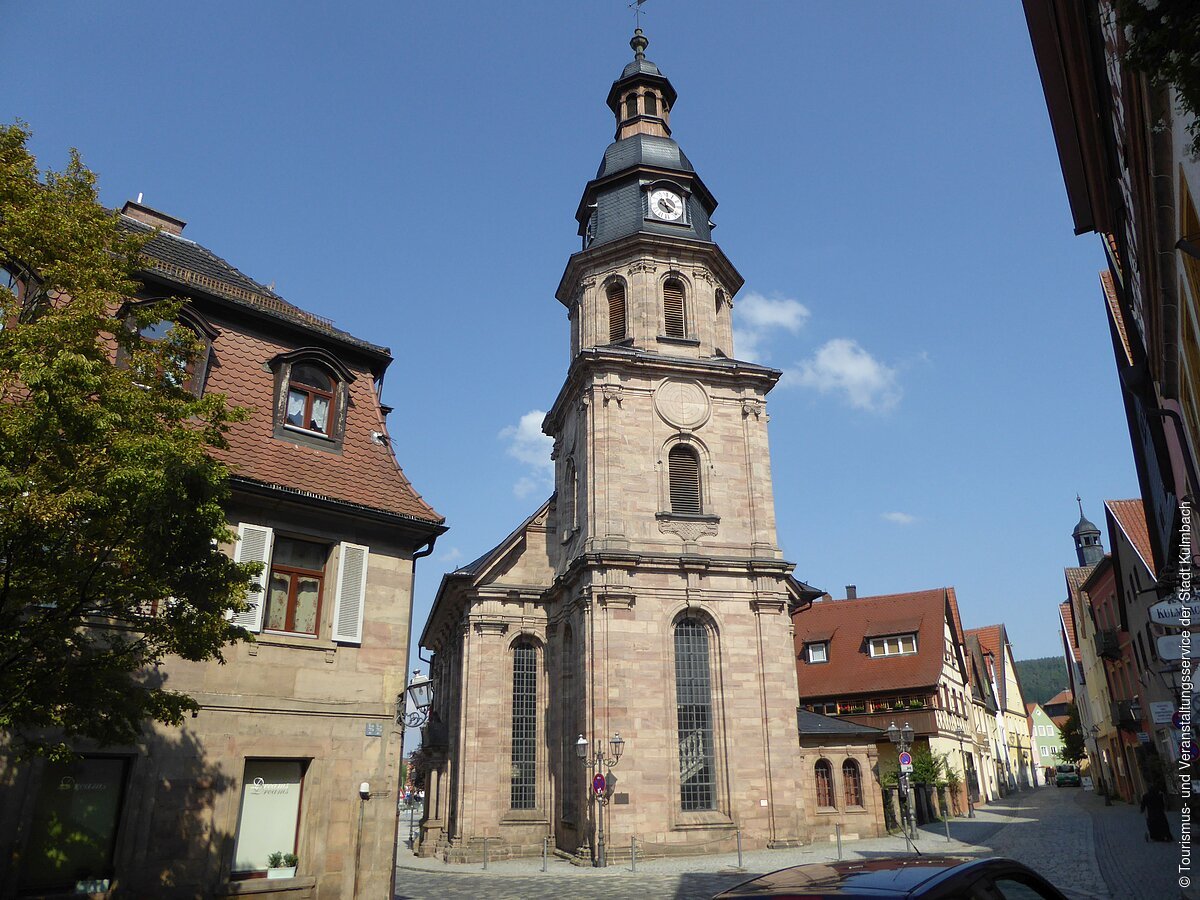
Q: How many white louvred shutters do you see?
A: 2